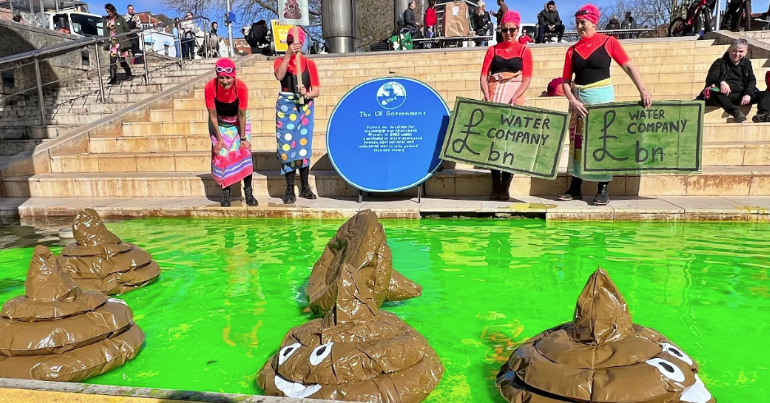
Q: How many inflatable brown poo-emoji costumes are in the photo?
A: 5